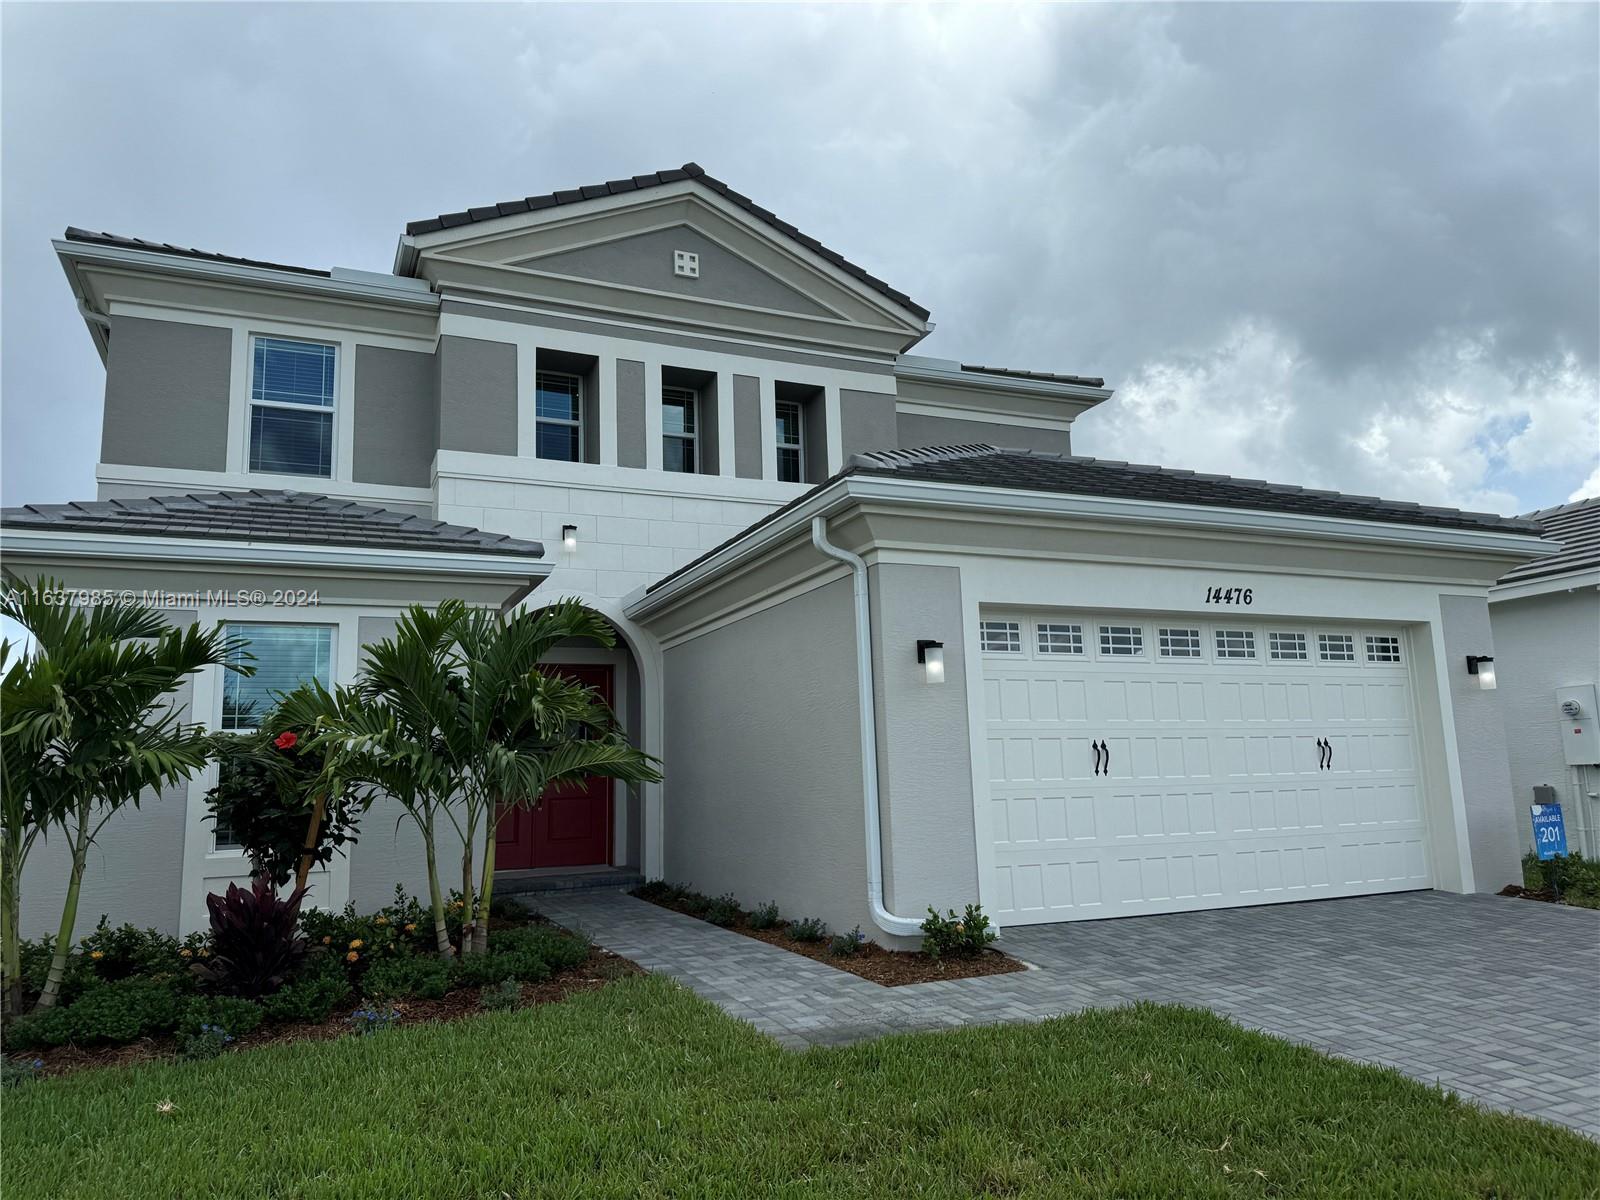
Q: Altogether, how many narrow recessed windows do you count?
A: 3